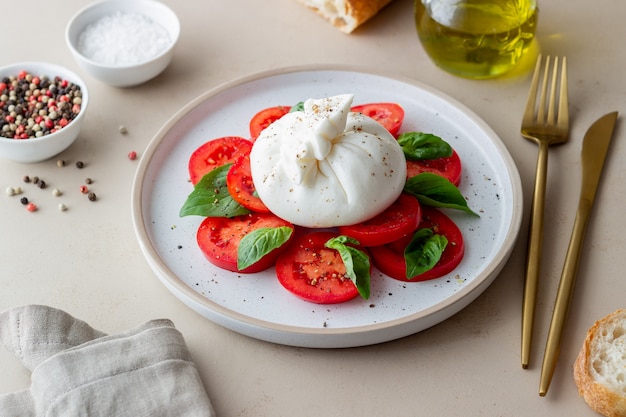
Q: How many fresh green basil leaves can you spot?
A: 7